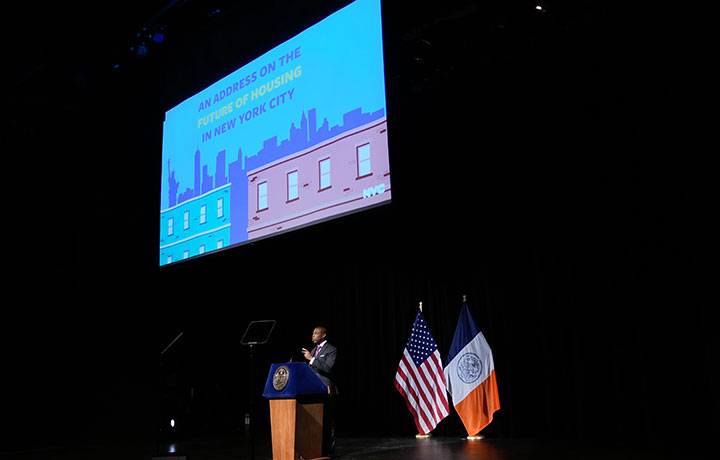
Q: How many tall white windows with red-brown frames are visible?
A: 4